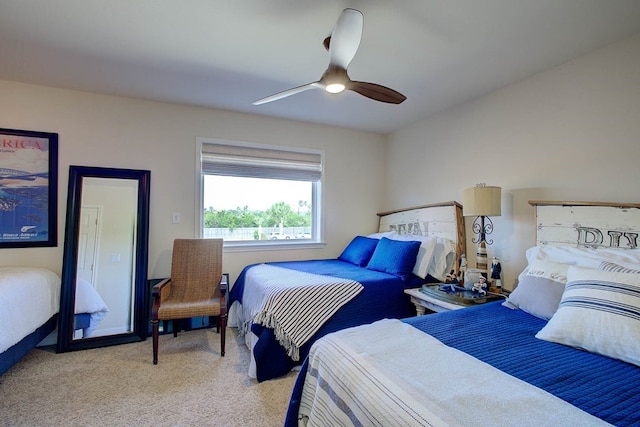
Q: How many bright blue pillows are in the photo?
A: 2